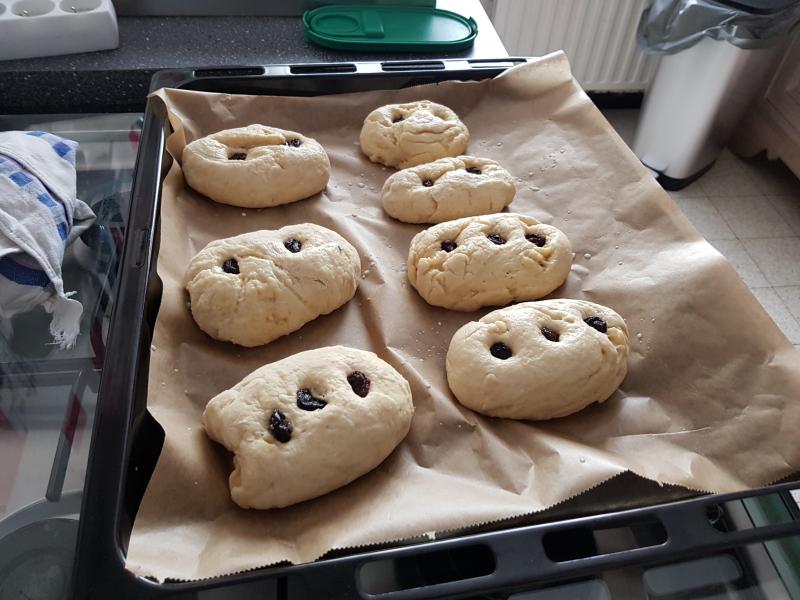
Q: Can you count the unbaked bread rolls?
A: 7